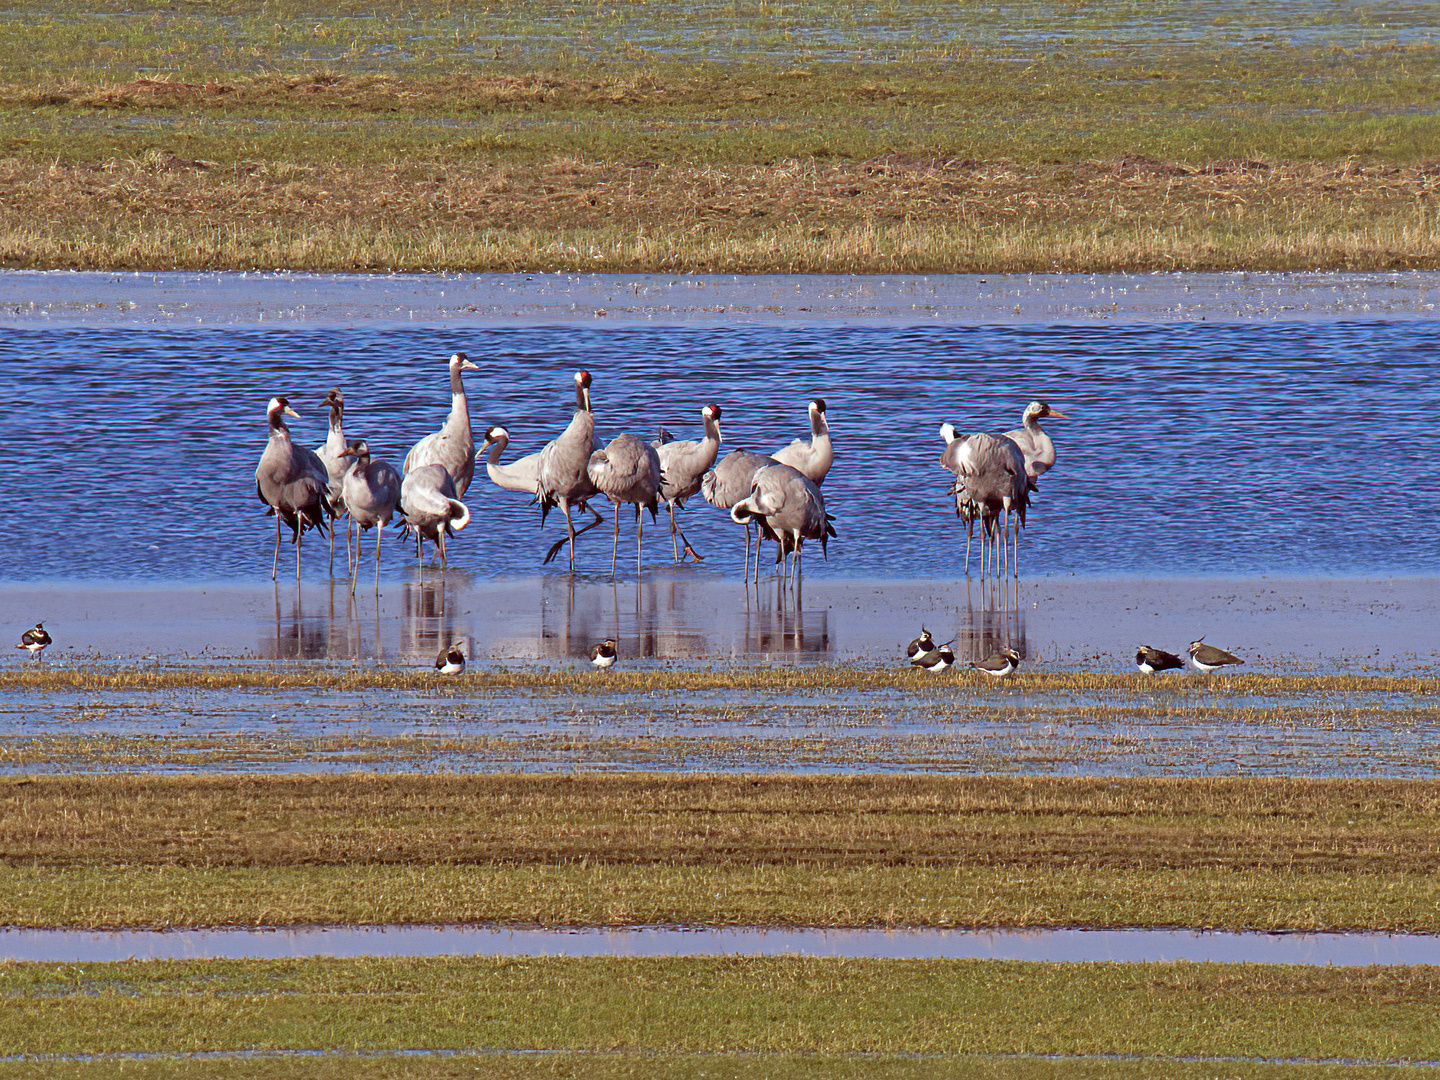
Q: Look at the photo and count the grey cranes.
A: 15